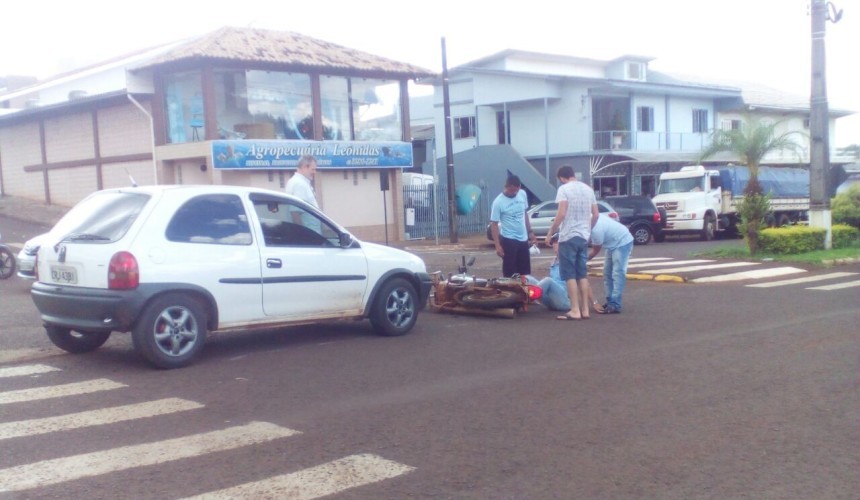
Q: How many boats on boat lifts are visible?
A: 0